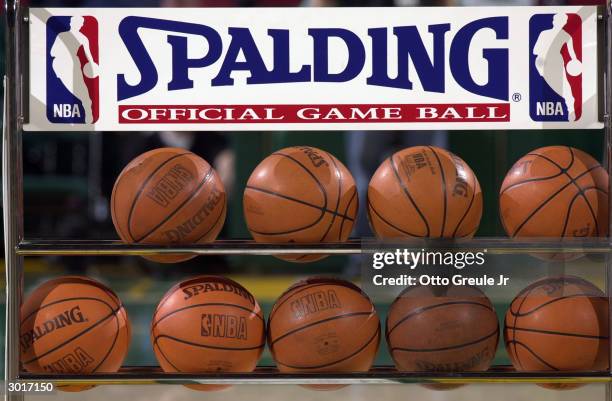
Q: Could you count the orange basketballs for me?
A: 9